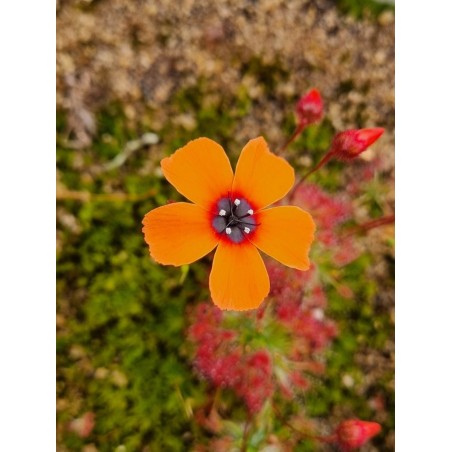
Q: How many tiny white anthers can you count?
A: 5